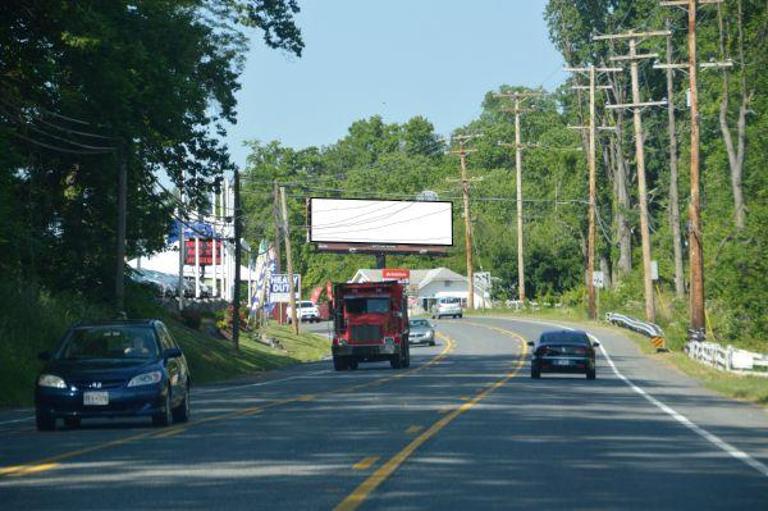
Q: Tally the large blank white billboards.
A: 1